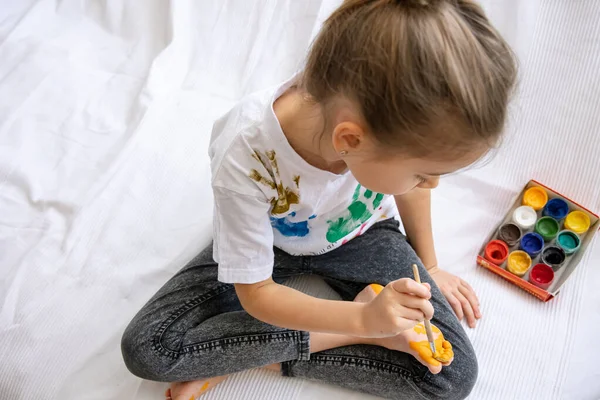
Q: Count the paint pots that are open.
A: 12